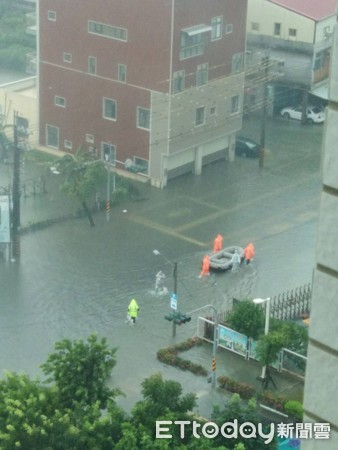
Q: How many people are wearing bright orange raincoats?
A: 3